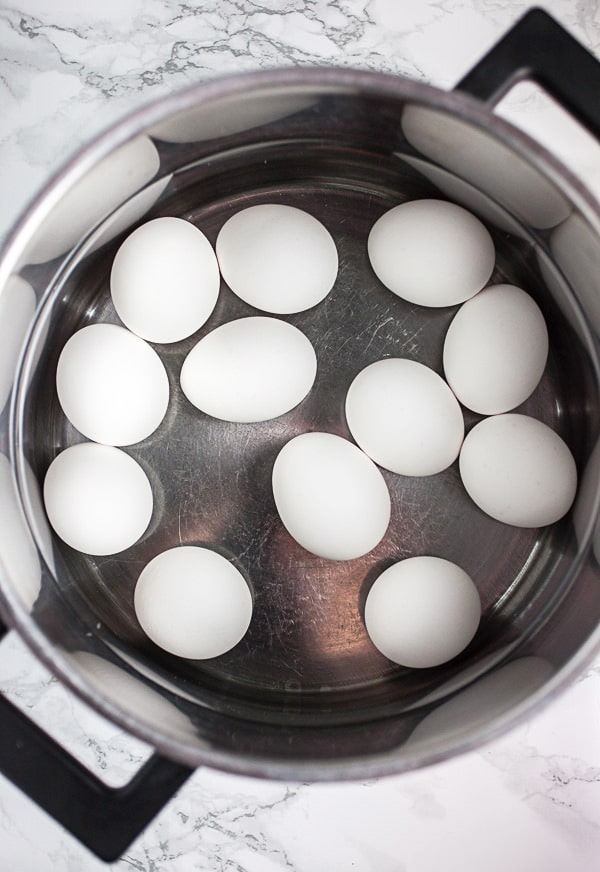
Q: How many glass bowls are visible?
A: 0